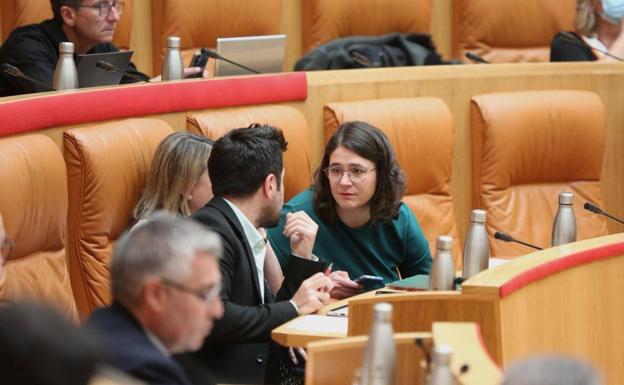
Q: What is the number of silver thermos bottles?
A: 7